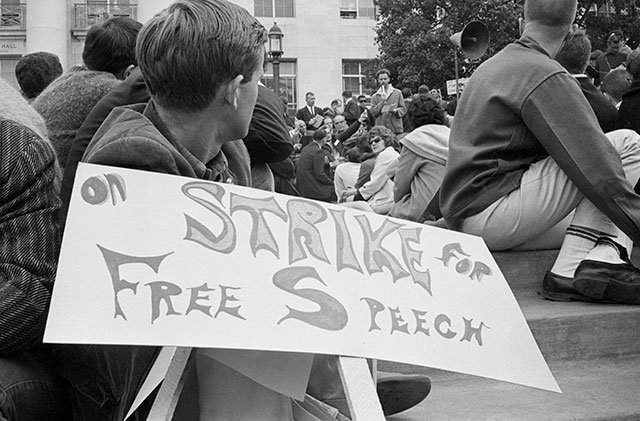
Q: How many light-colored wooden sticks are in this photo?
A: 2